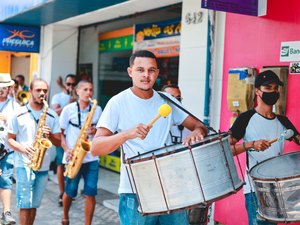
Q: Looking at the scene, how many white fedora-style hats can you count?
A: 1